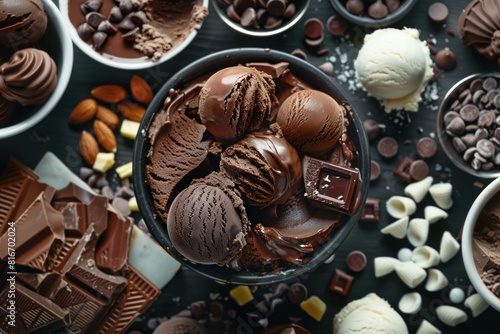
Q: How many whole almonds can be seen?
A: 7